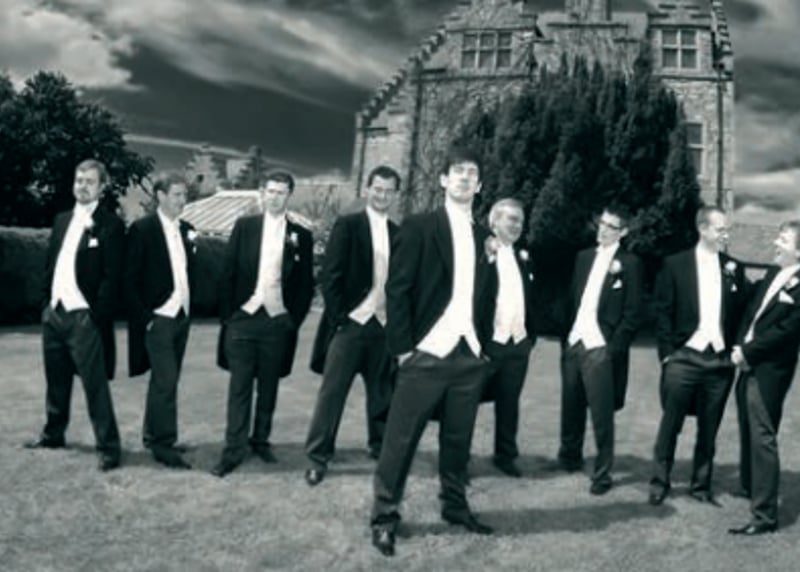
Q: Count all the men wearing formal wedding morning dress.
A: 9